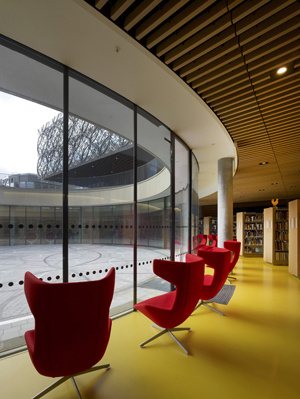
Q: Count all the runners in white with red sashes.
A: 0